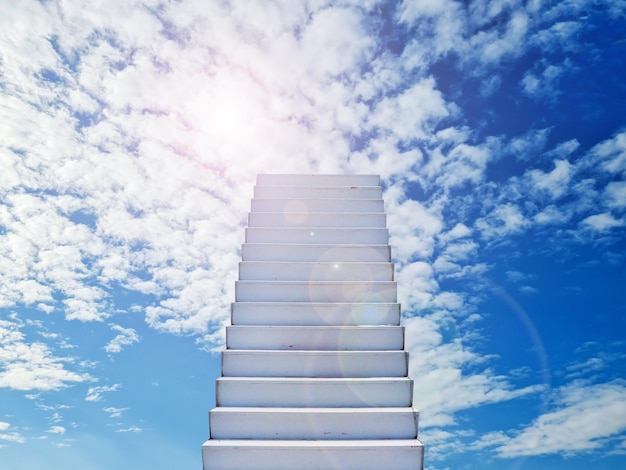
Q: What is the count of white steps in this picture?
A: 14